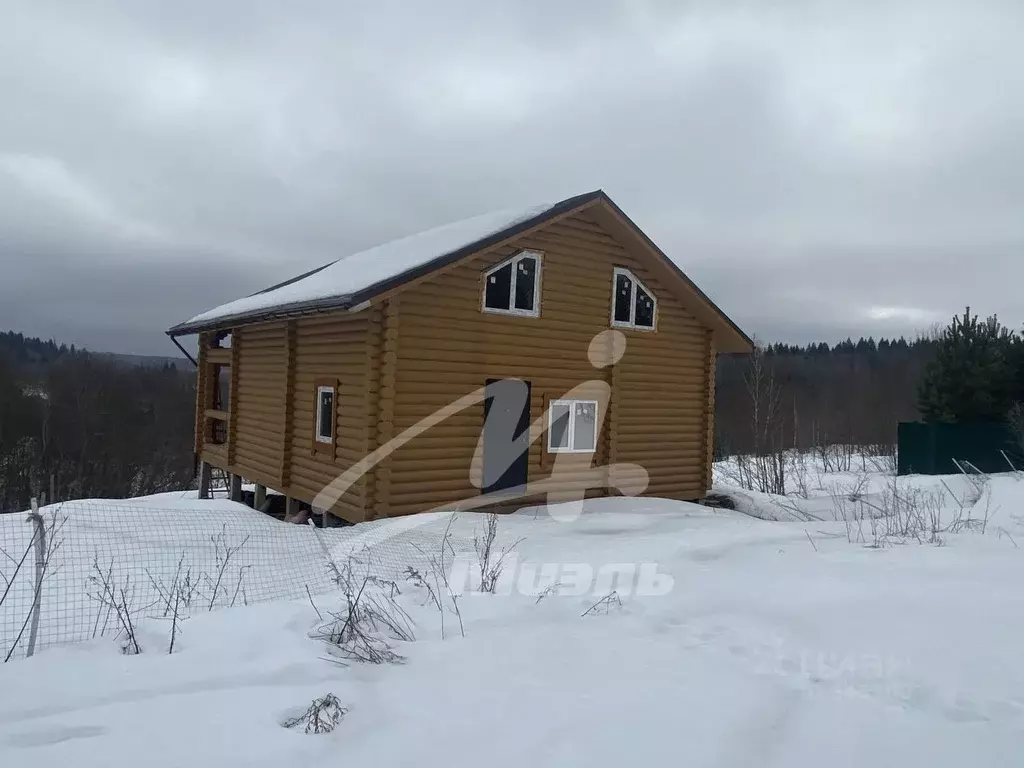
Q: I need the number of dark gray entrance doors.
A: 1